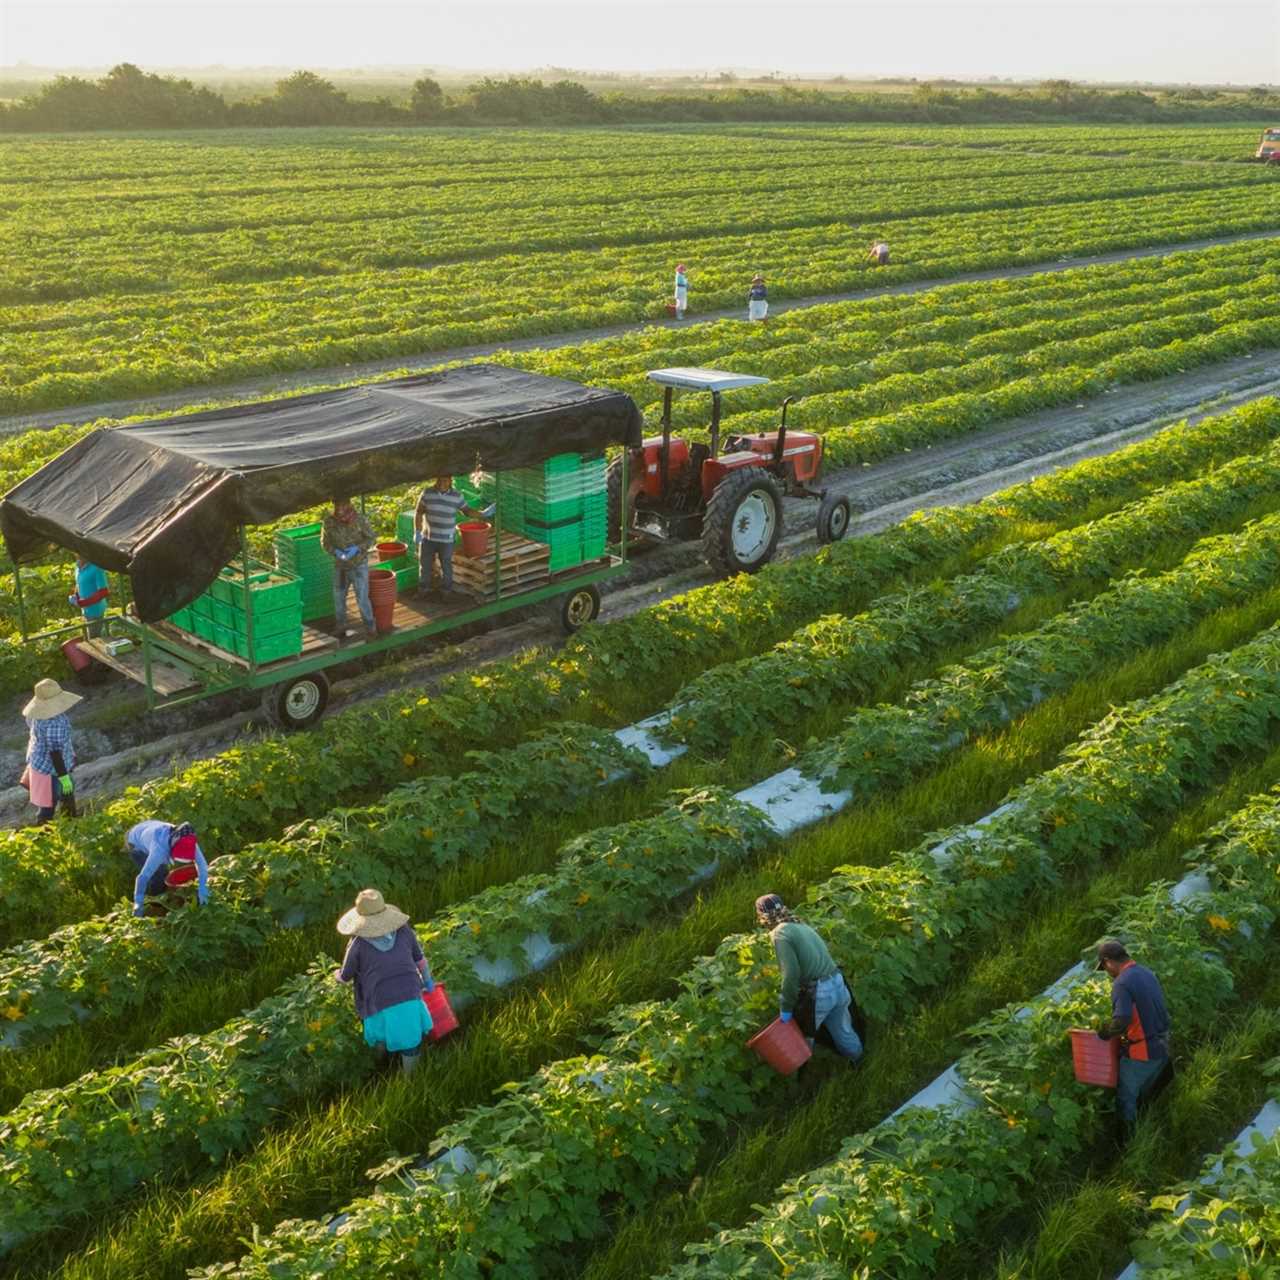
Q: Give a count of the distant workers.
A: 3